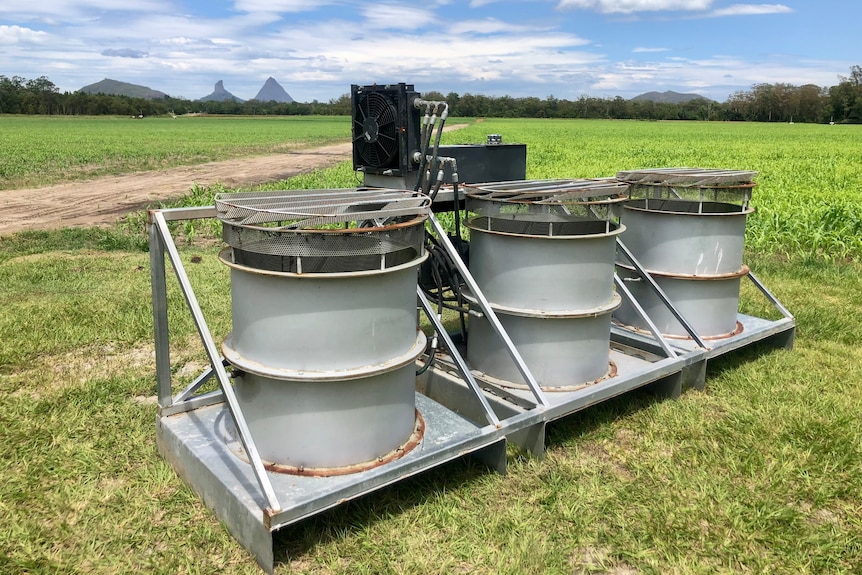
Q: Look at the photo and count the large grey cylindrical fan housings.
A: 3